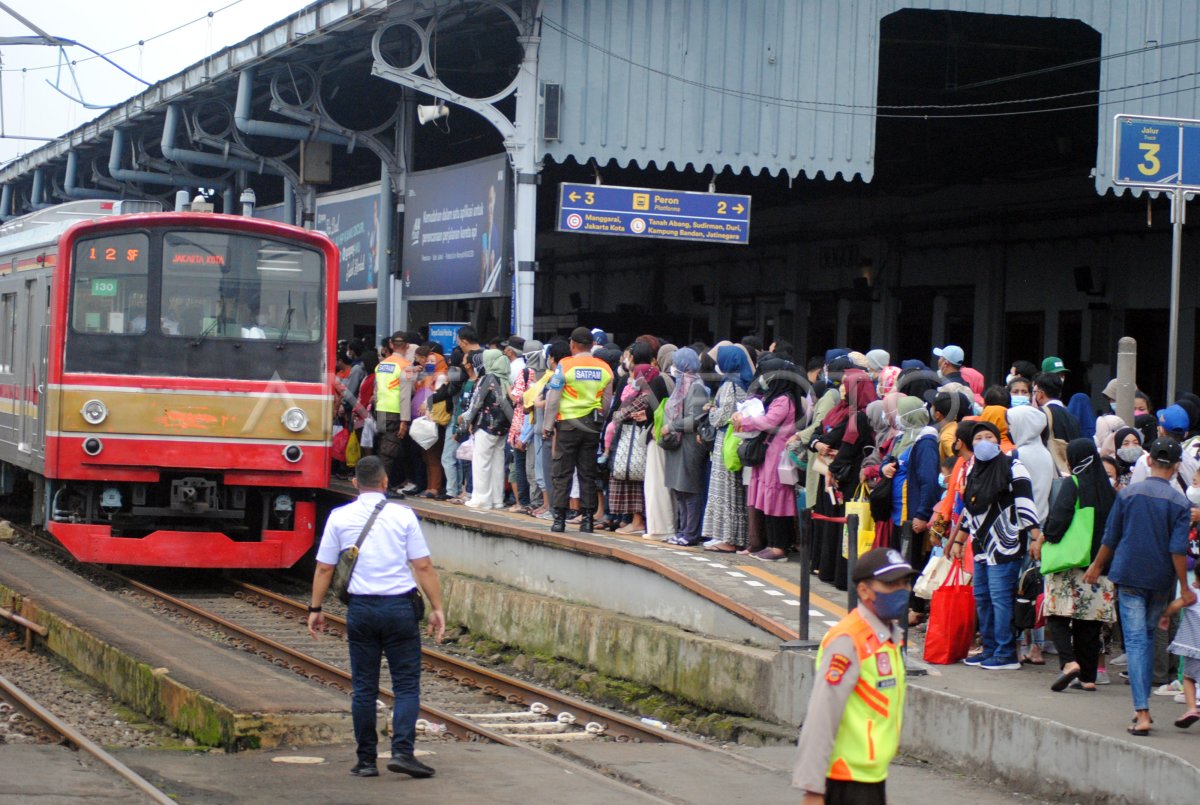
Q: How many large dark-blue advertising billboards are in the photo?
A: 2